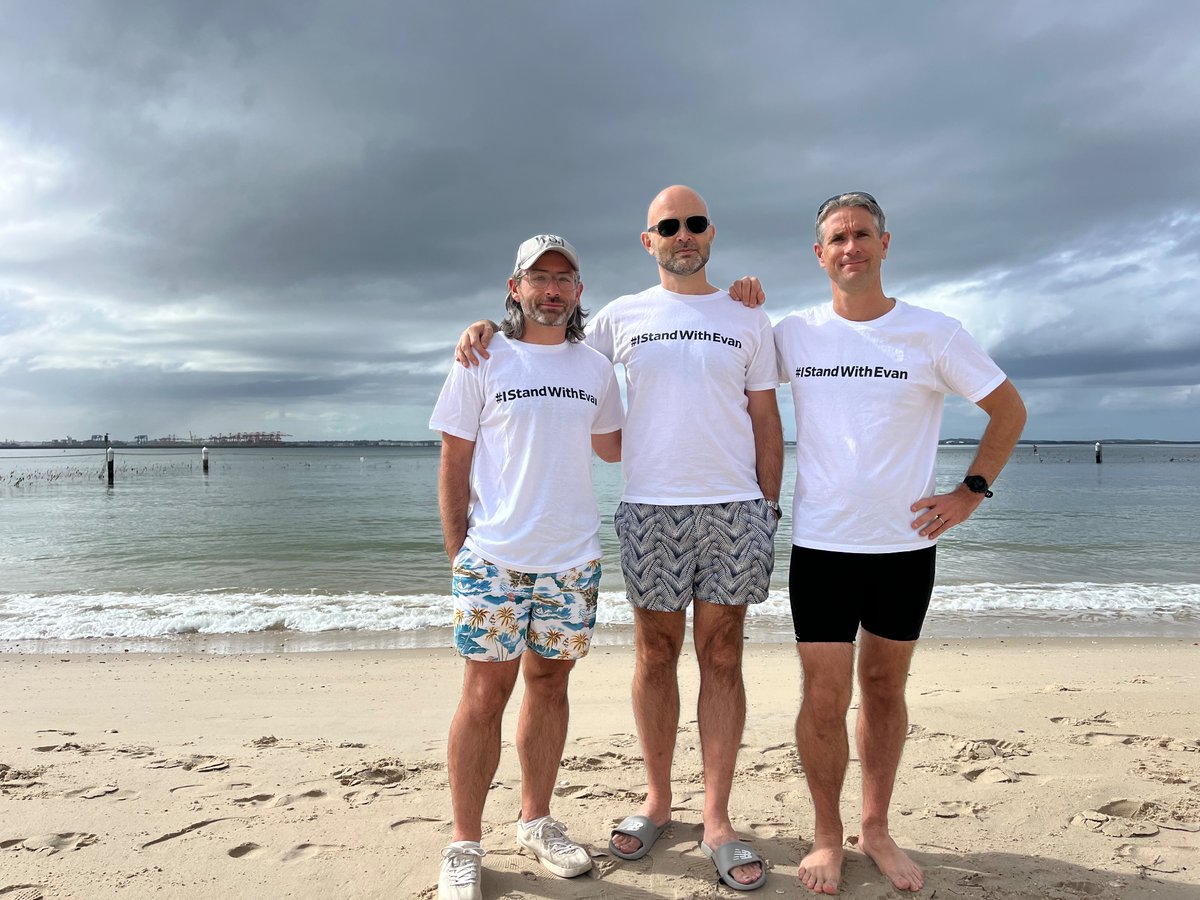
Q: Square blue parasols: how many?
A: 0